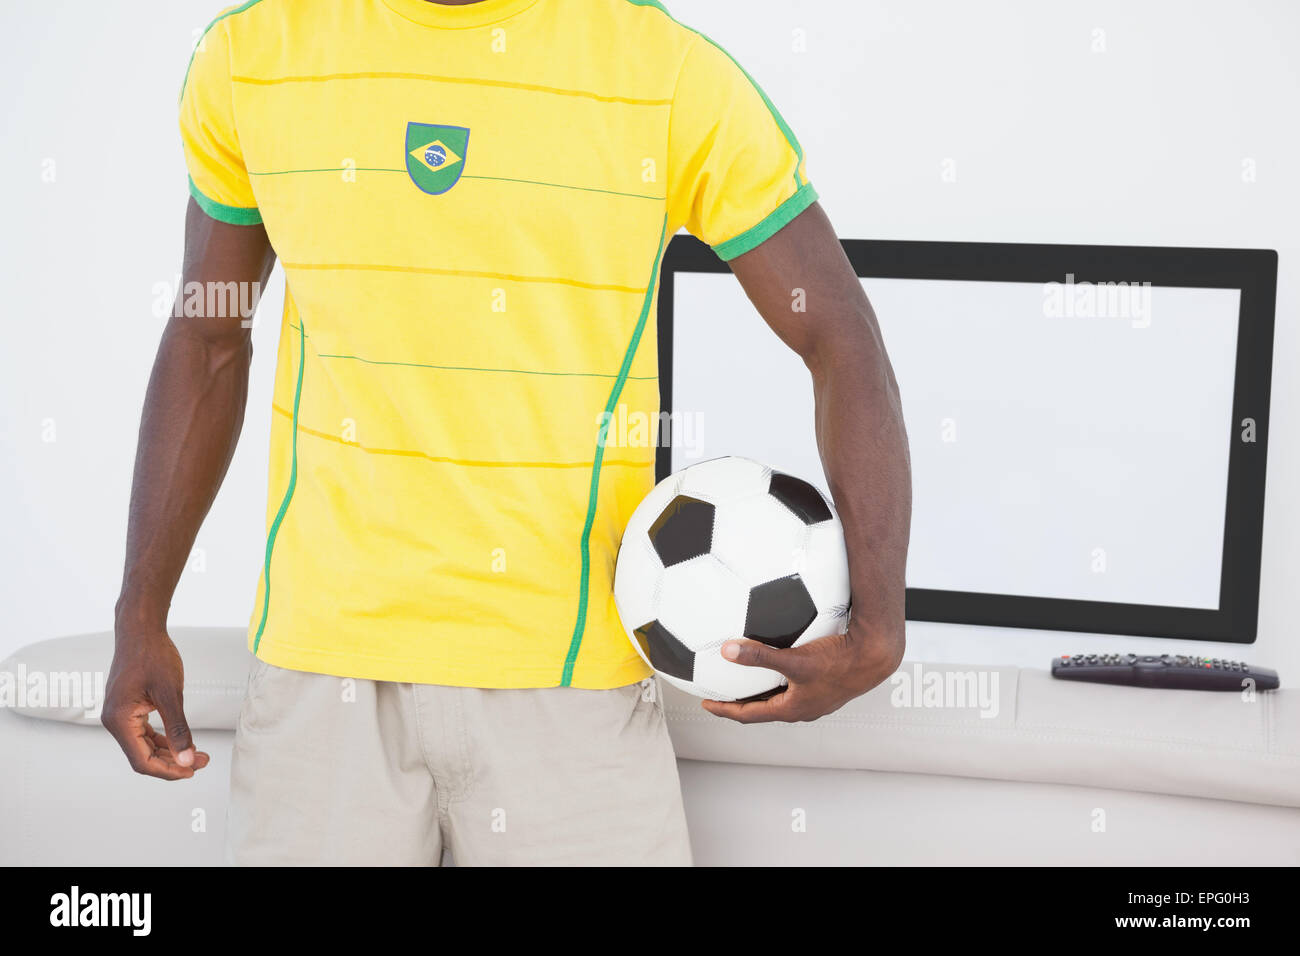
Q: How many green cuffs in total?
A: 2